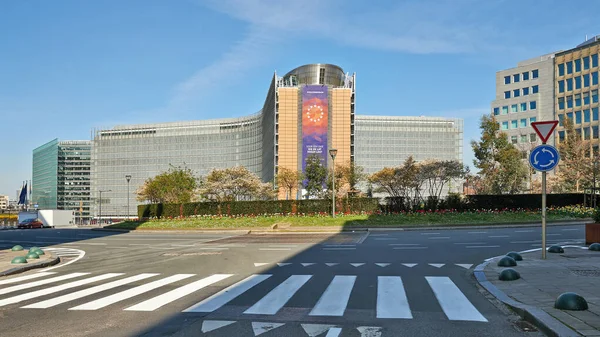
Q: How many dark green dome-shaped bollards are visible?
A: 11